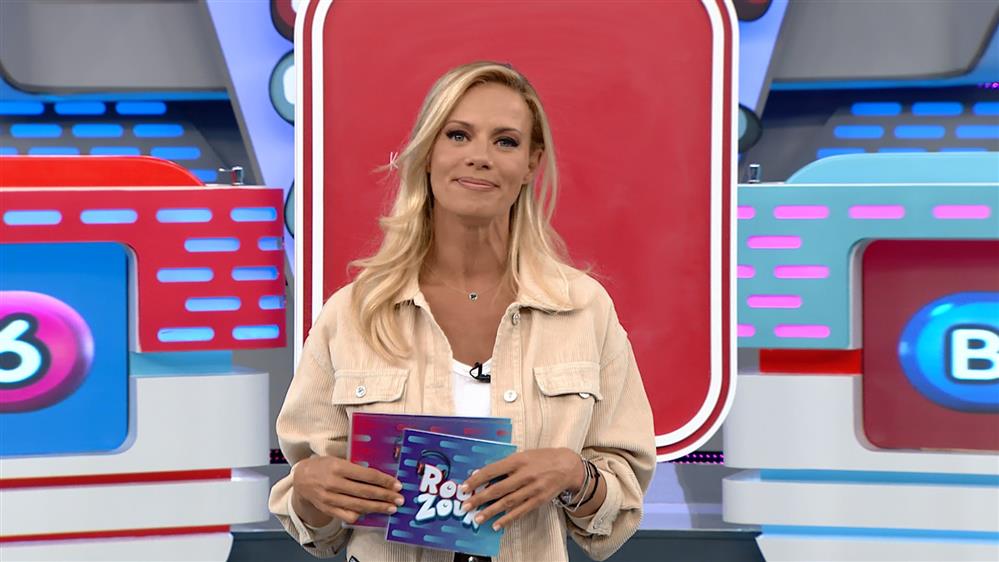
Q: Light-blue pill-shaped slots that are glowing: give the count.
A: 12